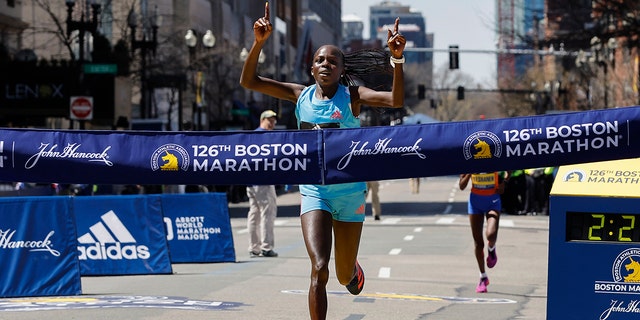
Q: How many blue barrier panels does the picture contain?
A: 3